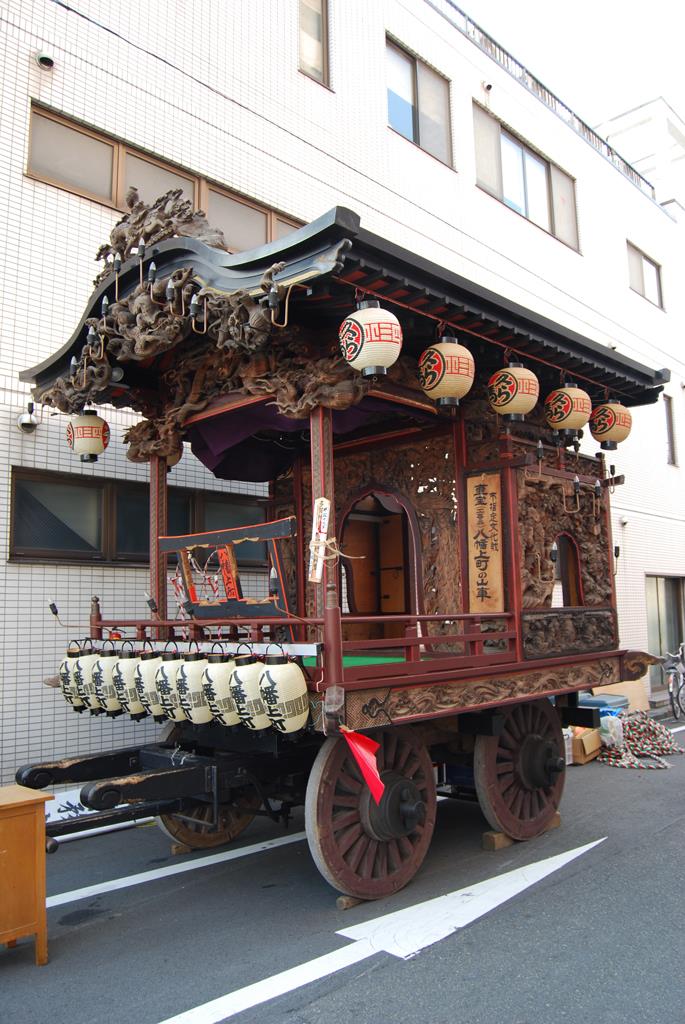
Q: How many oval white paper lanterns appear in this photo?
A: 10